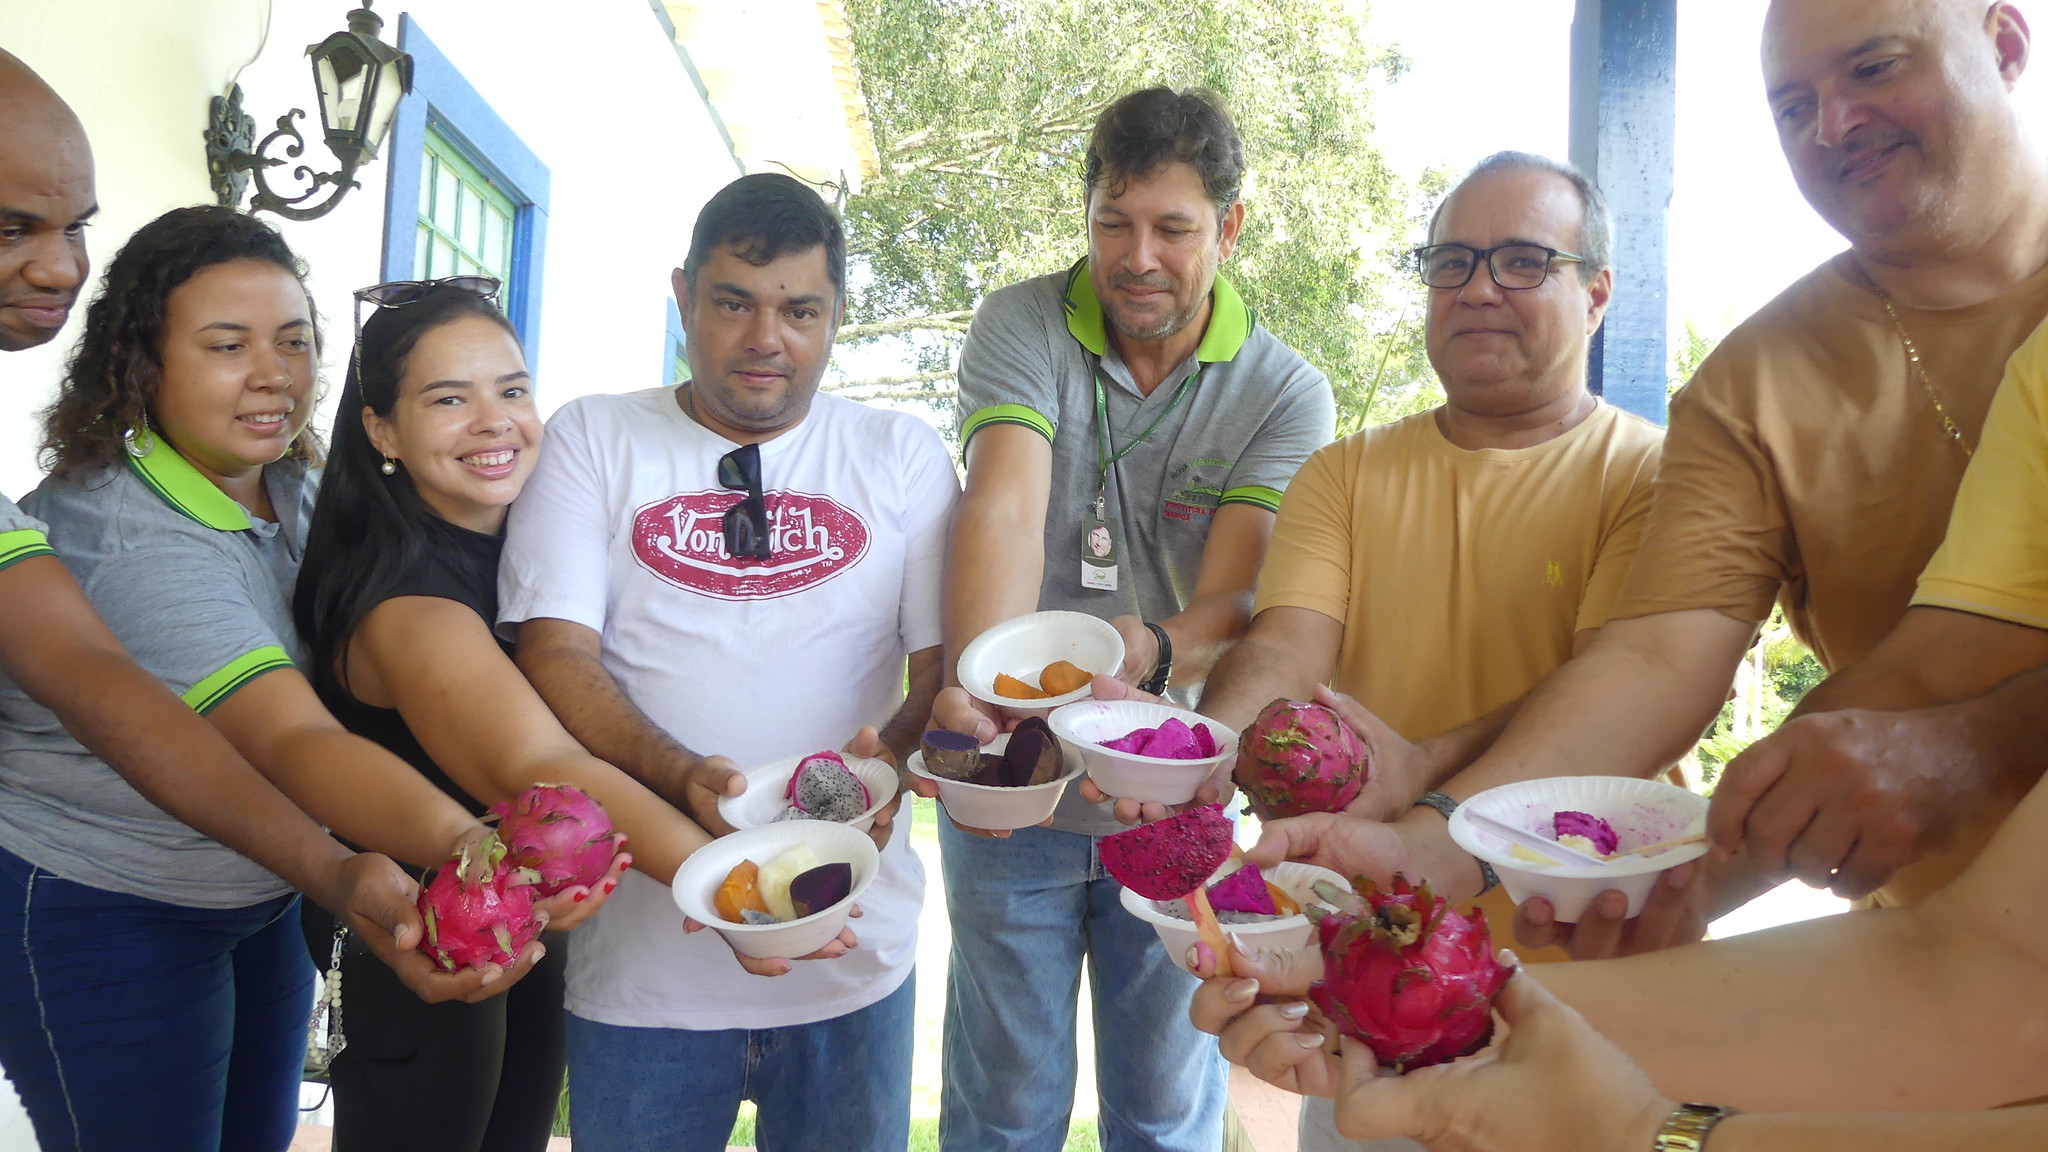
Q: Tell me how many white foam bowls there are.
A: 7